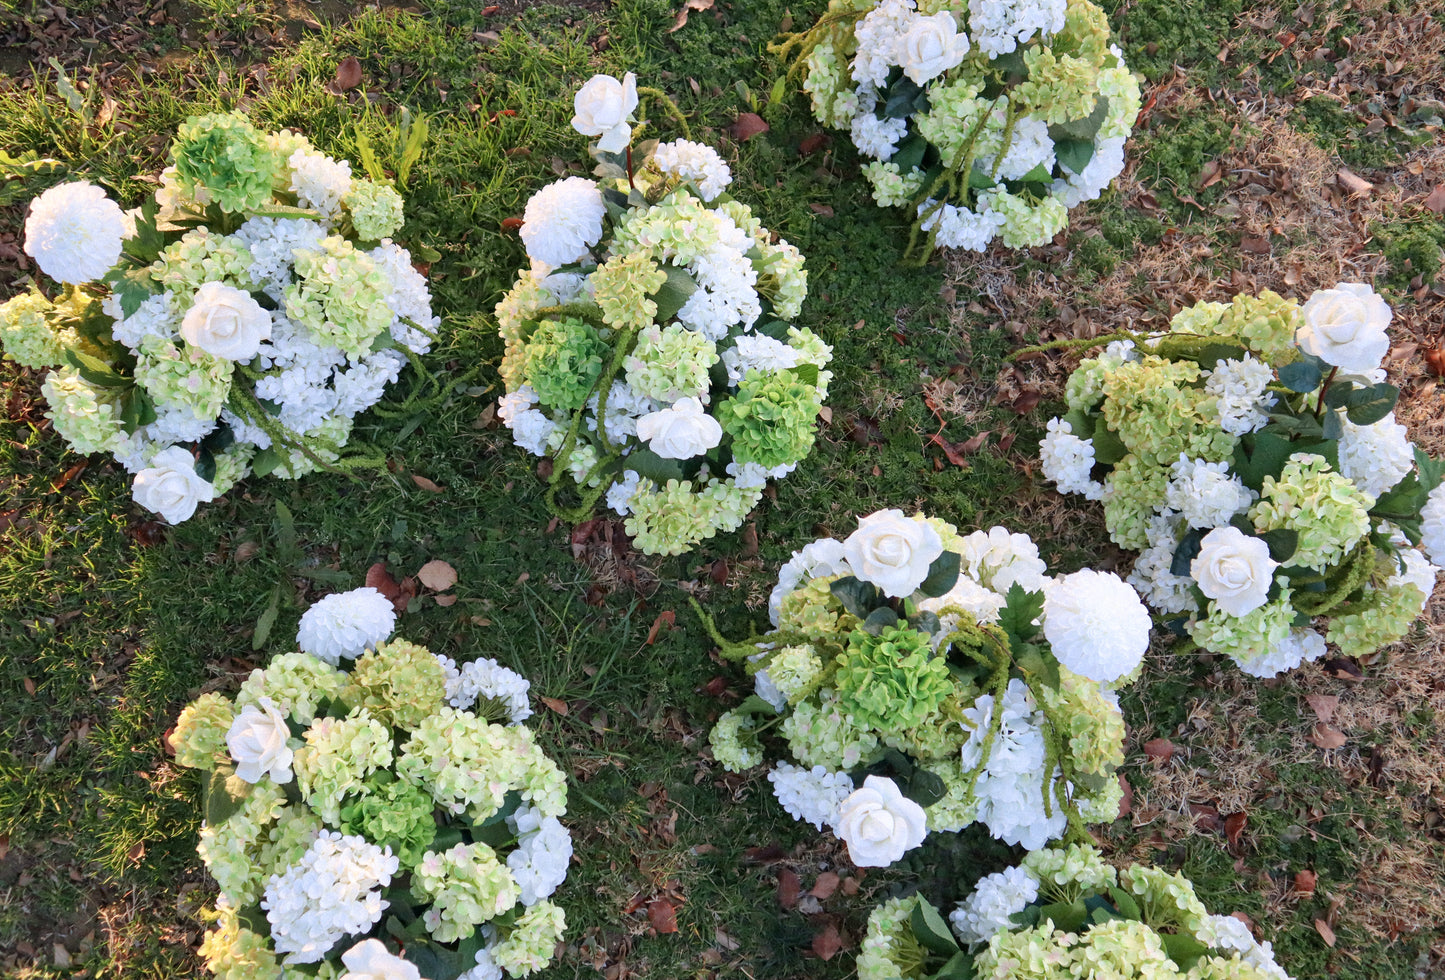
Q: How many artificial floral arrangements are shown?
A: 7